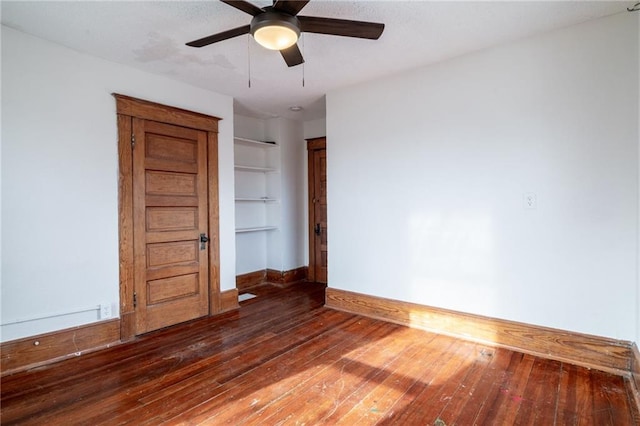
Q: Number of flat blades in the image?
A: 5